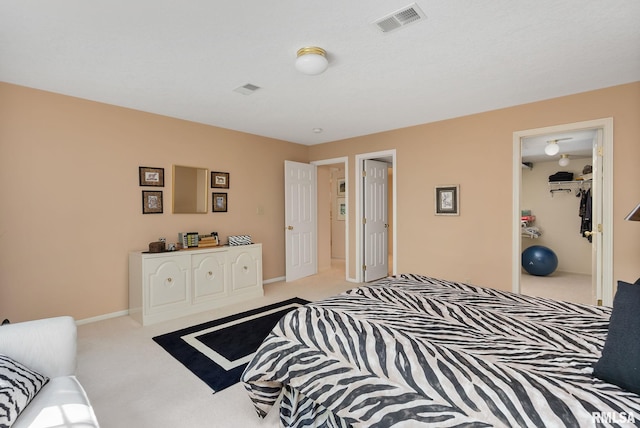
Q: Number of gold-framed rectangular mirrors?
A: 1